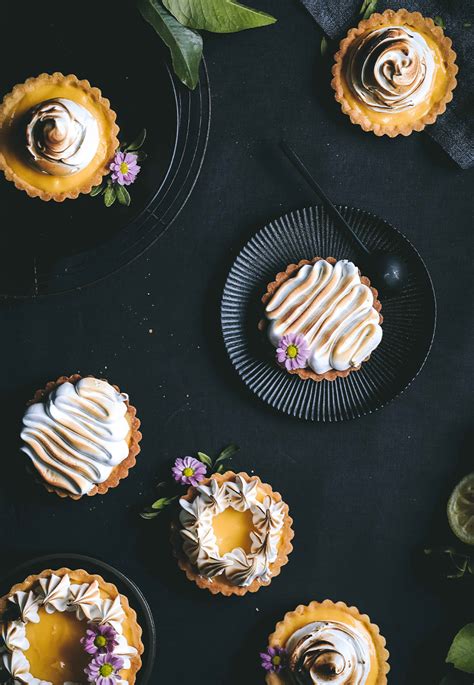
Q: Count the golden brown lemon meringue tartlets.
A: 7